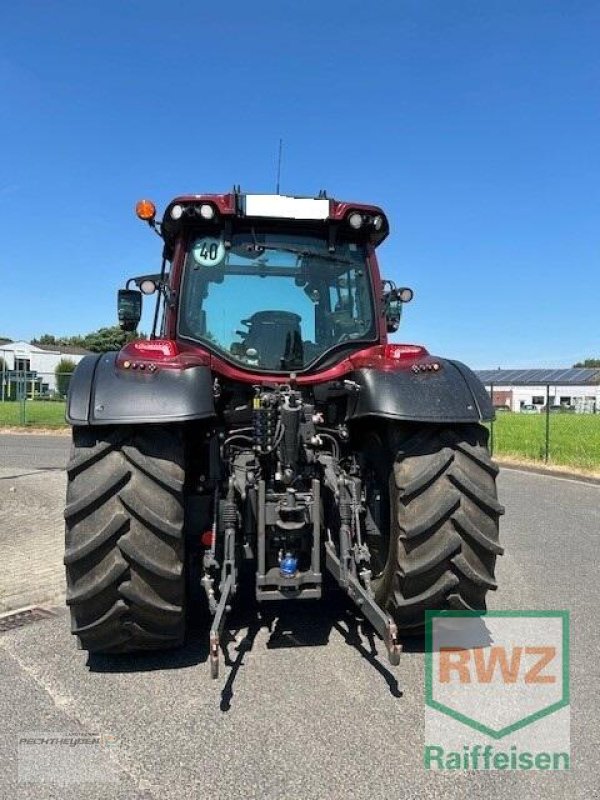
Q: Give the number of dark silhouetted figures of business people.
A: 0